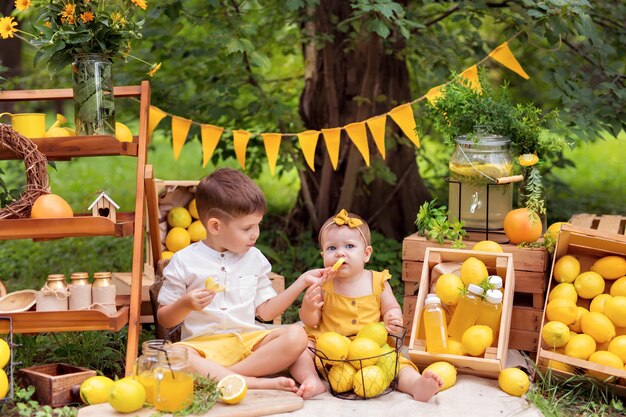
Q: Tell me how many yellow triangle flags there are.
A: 13